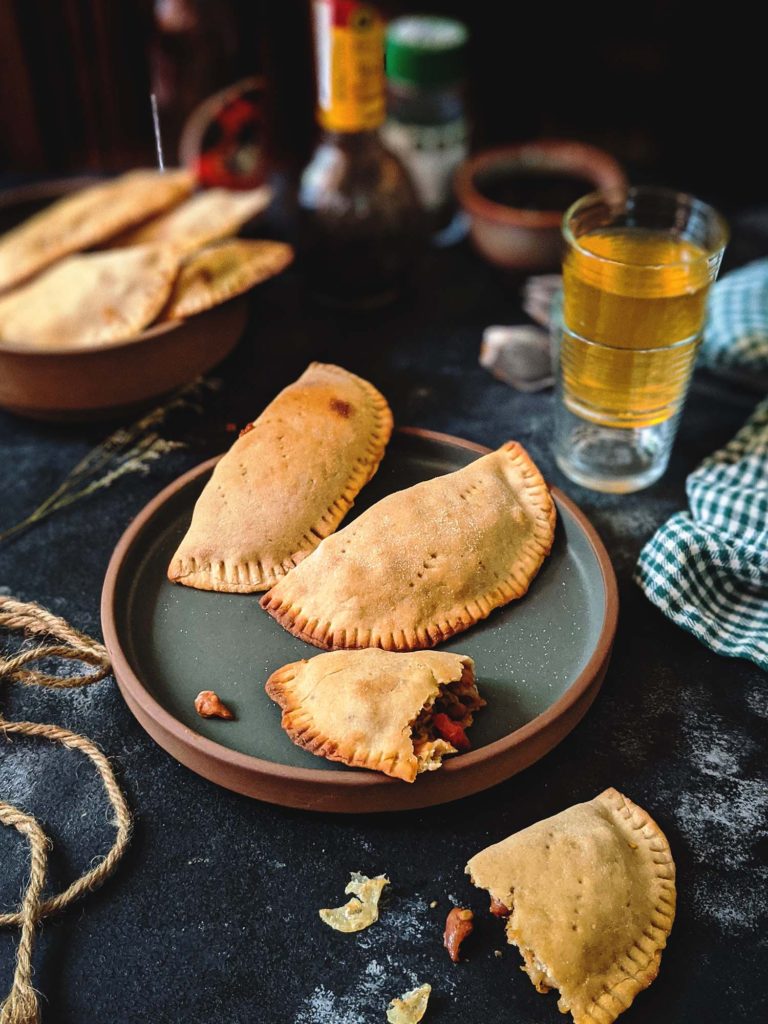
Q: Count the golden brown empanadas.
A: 8